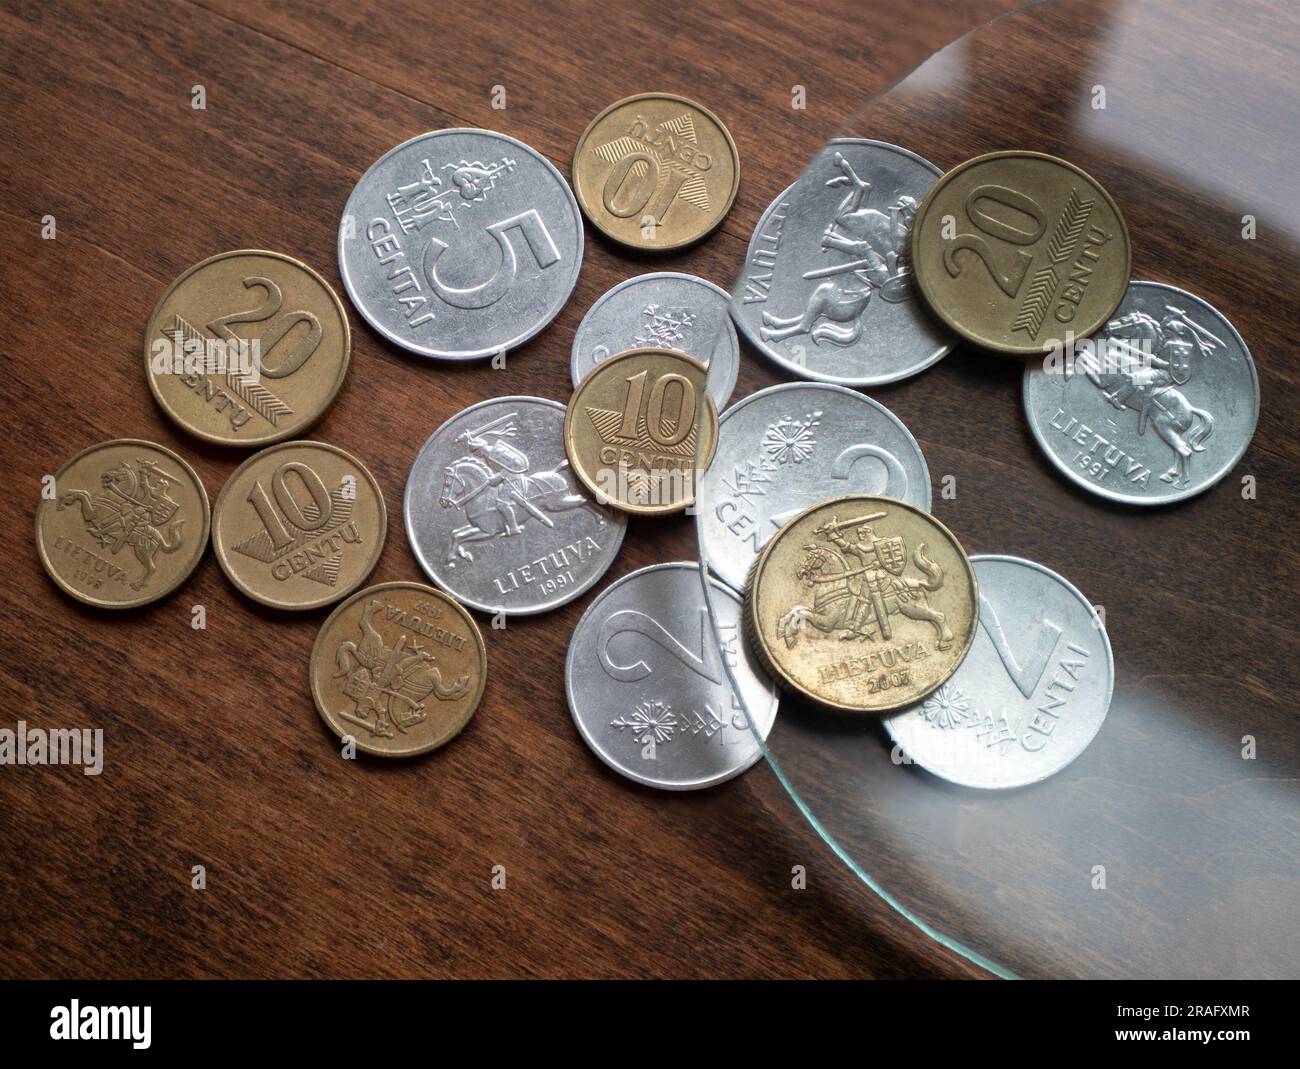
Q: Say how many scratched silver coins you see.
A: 8